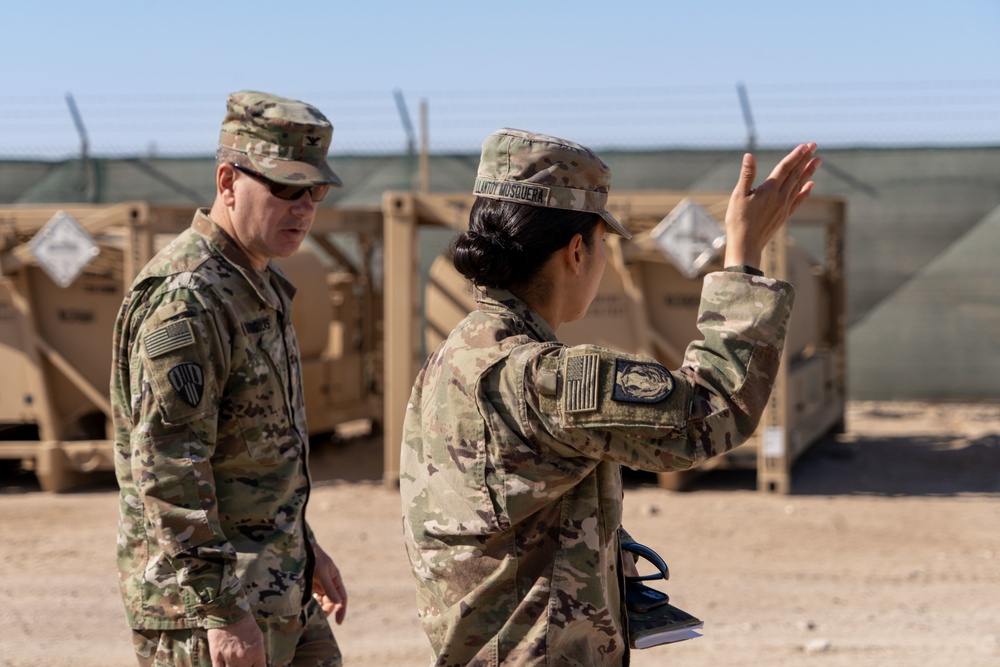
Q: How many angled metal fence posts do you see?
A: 3